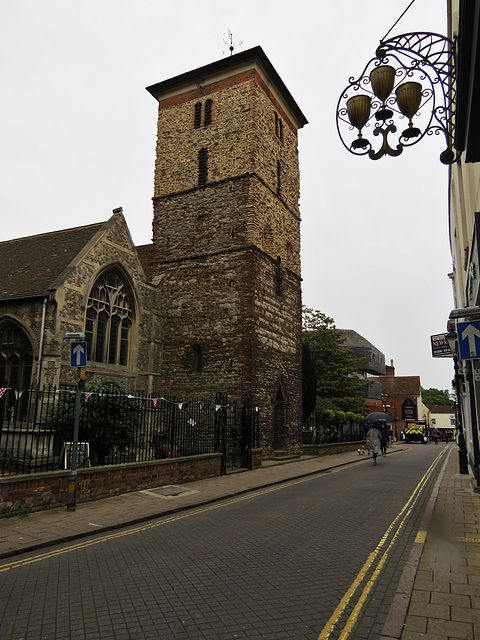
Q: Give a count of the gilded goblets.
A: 3